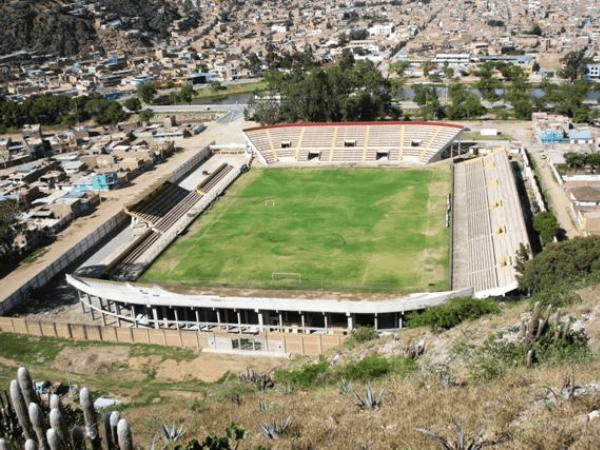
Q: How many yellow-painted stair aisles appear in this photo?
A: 6